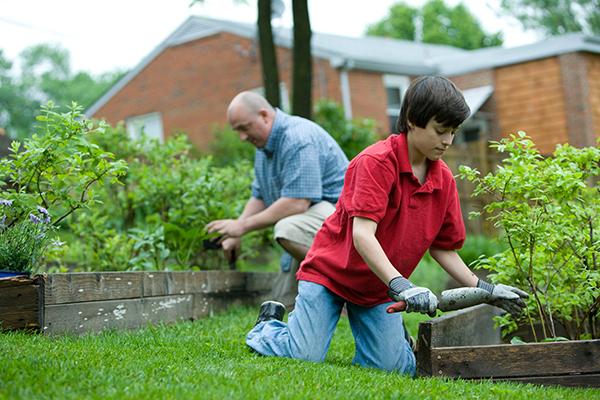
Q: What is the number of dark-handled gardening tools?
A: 1